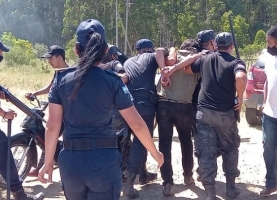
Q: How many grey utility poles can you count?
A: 2